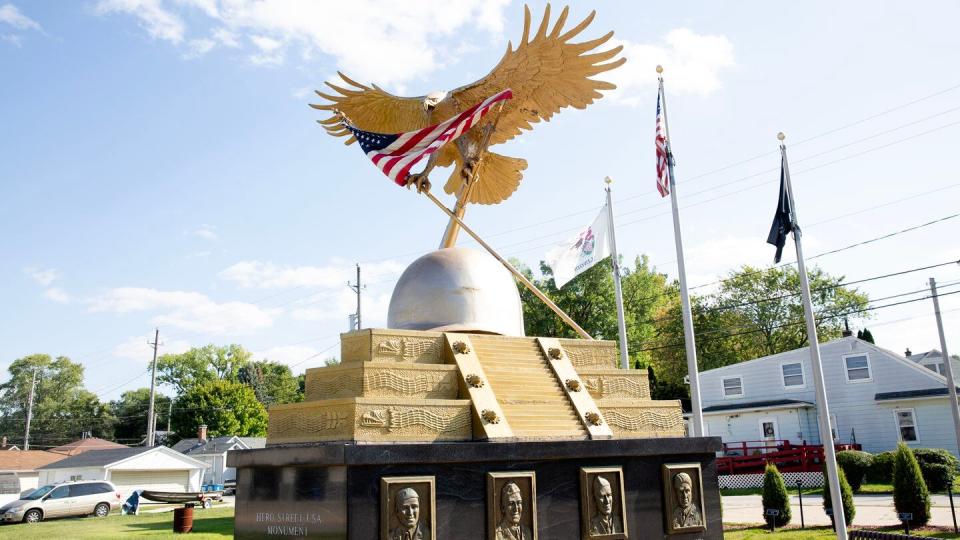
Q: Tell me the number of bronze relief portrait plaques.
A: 4